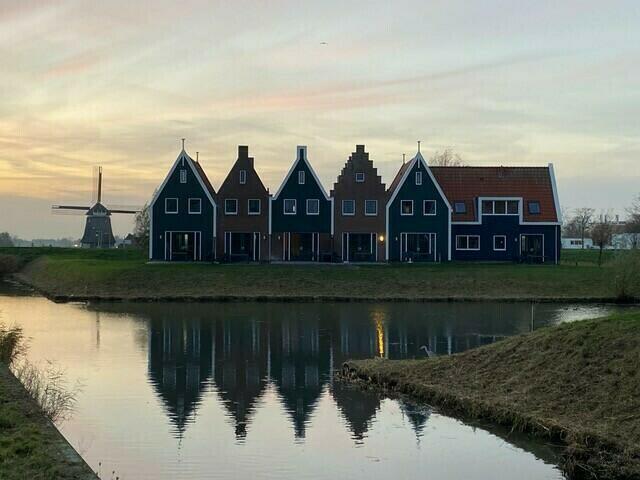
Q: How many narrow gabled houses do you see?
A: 5